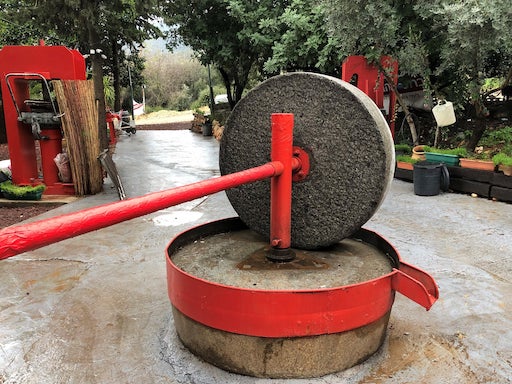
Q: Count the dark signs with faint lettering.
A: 1